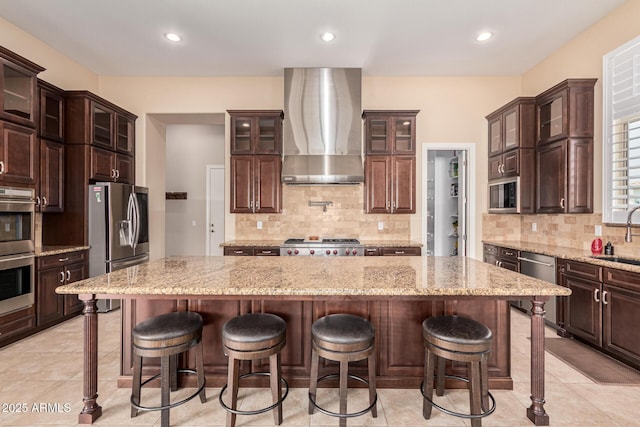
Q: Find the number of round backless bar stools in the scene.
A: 4